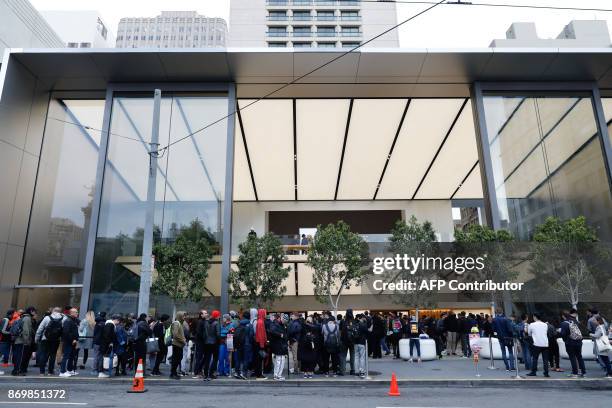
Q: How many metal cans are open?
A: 0